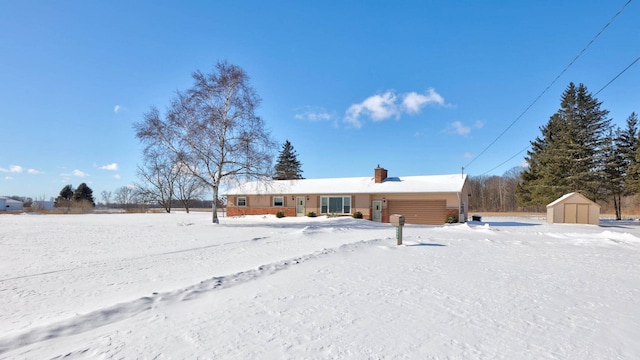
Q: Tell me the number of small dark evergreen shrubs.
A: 4